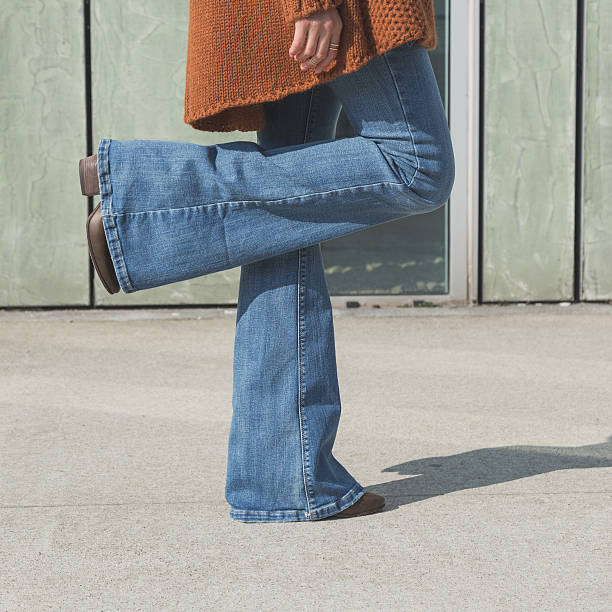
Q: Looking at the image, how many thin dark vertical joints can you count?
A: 3